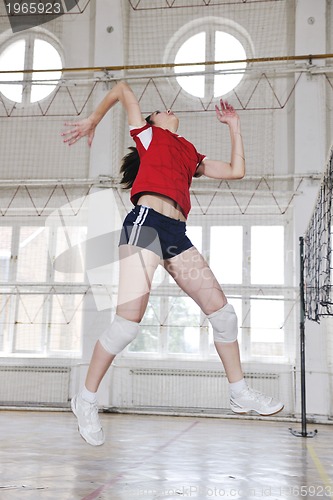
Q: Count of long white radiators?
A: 2